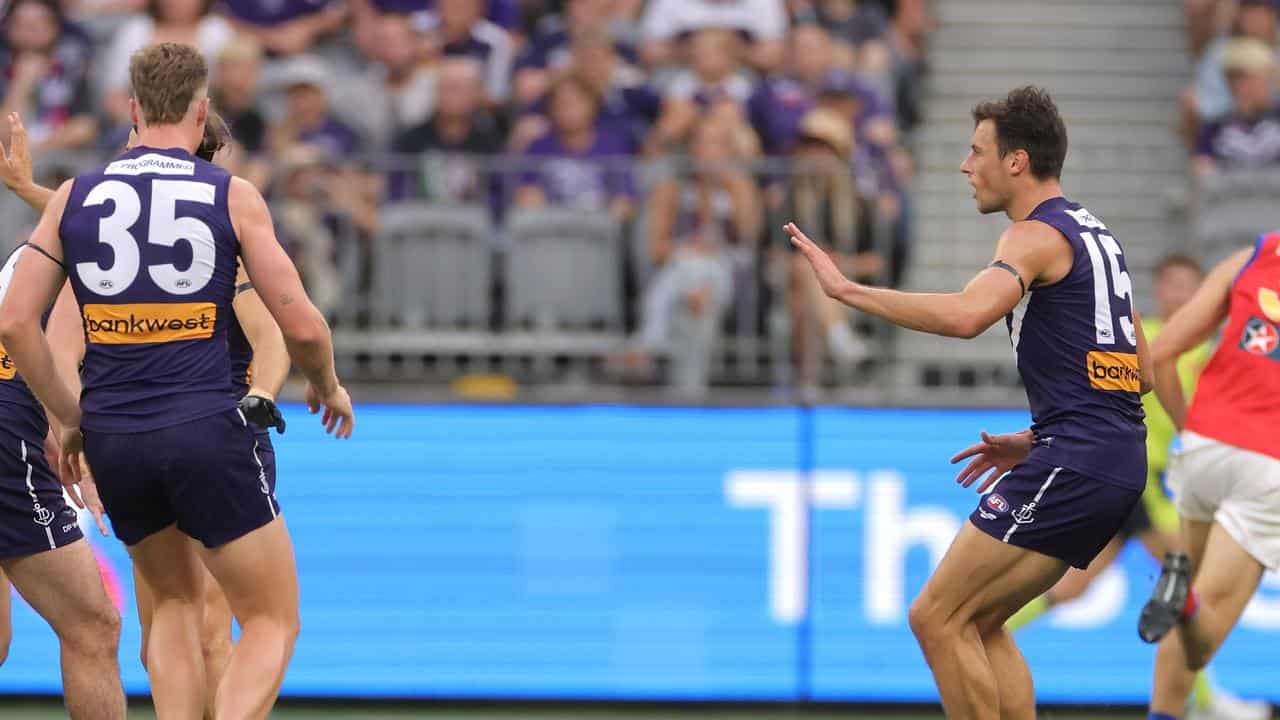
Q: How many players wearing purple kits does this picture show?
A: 4